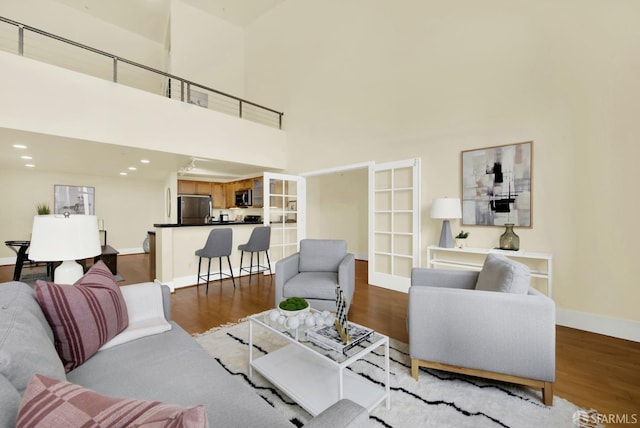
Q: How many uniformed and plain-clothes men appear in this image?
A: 0